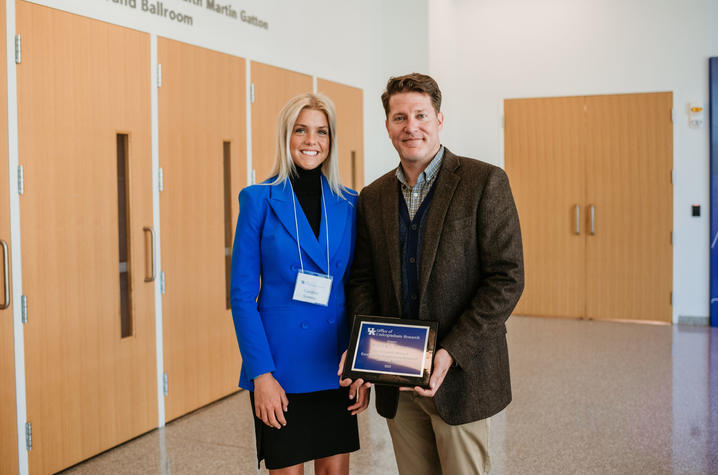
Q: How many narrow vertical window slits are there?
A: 3